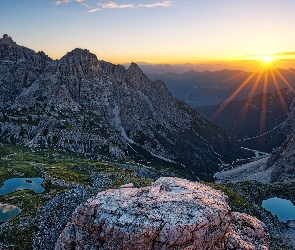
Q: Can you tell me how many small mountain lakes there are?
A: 3